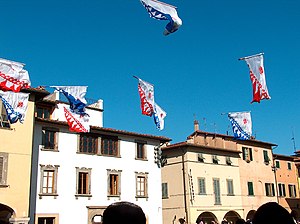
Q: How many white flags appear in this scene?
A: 9